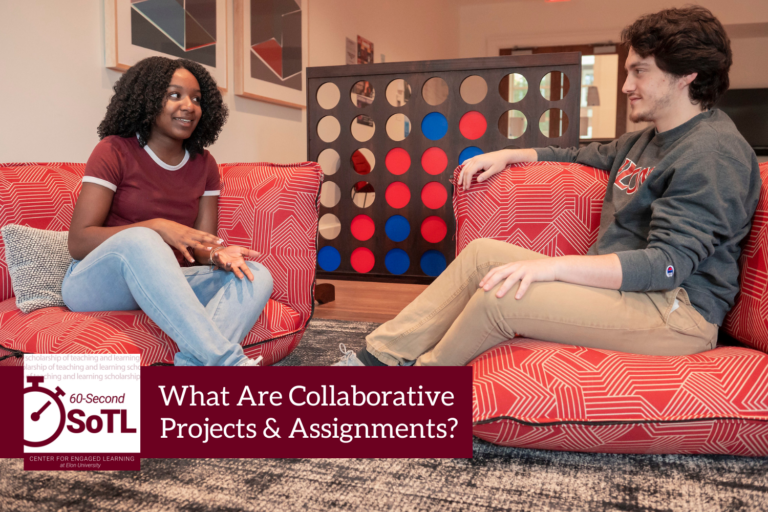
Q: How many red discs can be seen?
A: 8